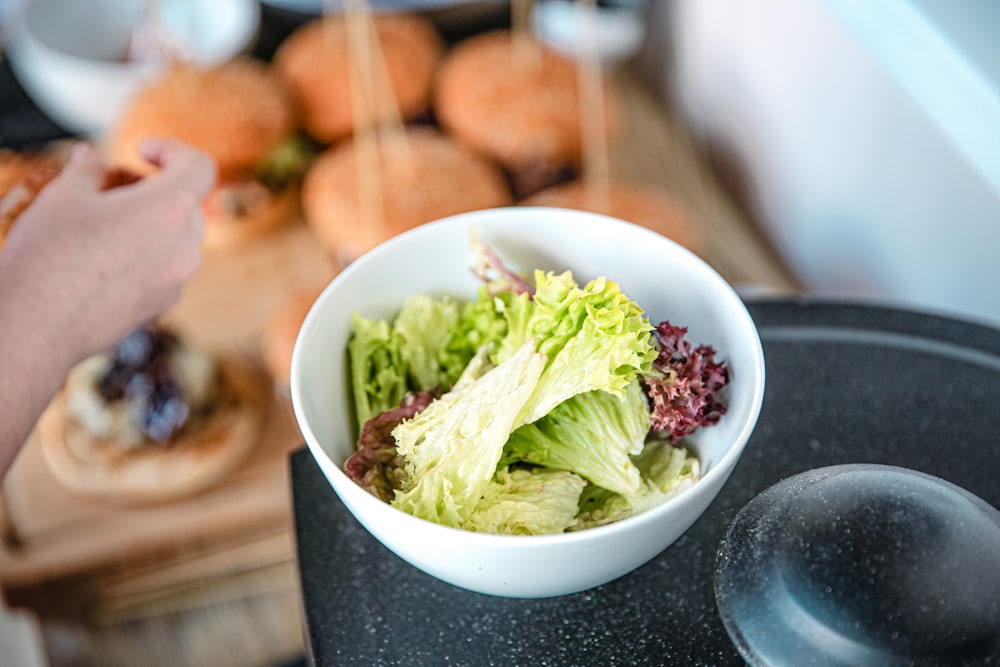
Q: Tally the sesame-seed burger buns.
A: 5